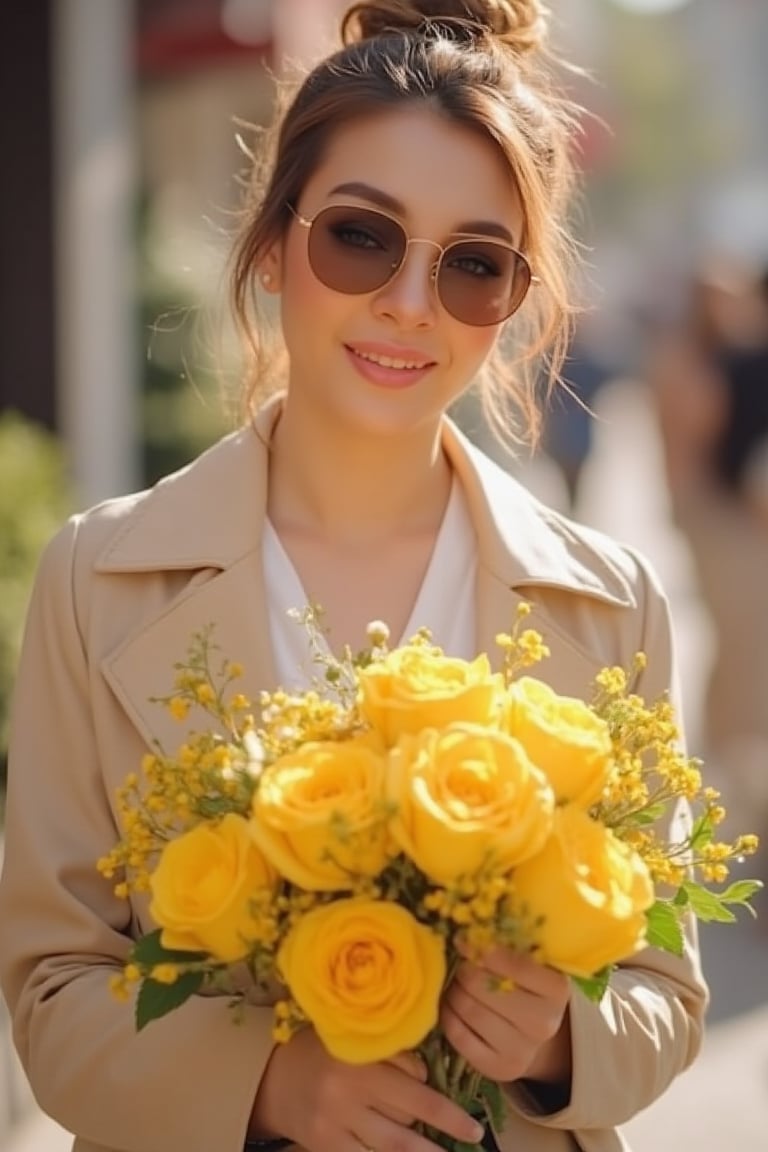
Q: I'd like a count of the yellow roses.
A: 7